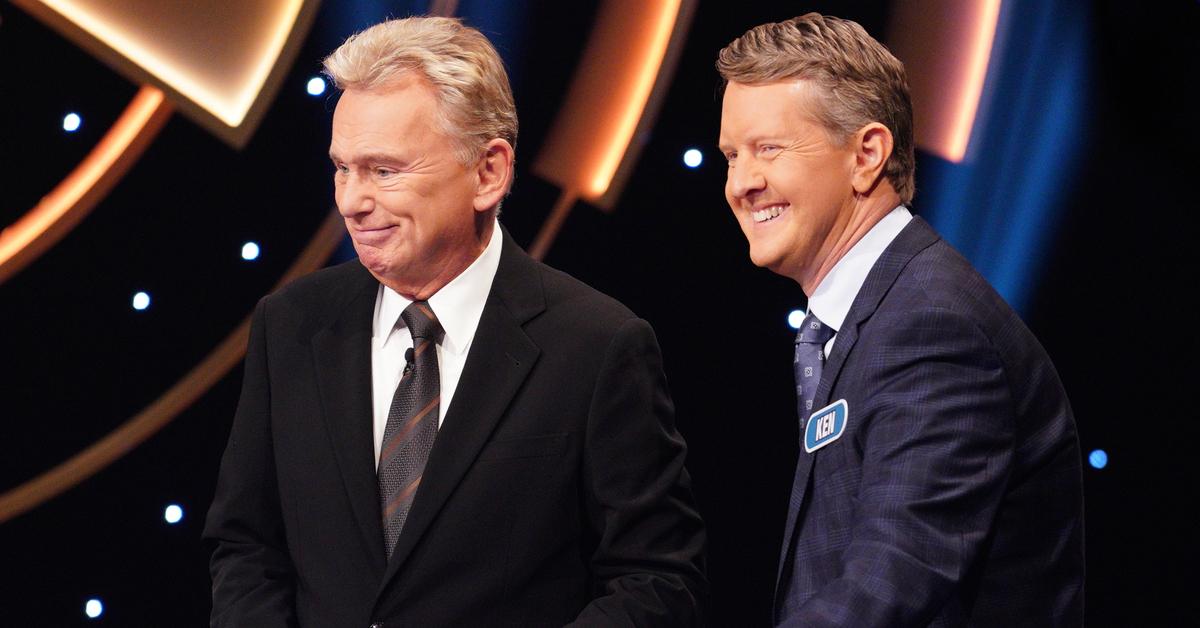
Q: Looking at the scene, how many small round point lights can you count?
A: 9